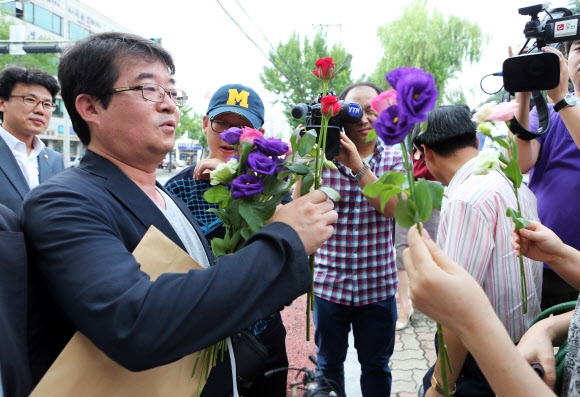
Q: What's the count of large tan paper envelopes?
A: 1